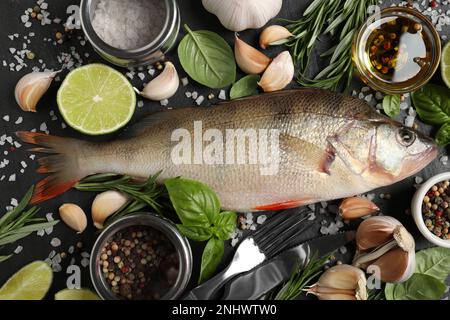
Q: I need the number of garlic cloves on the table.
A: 8